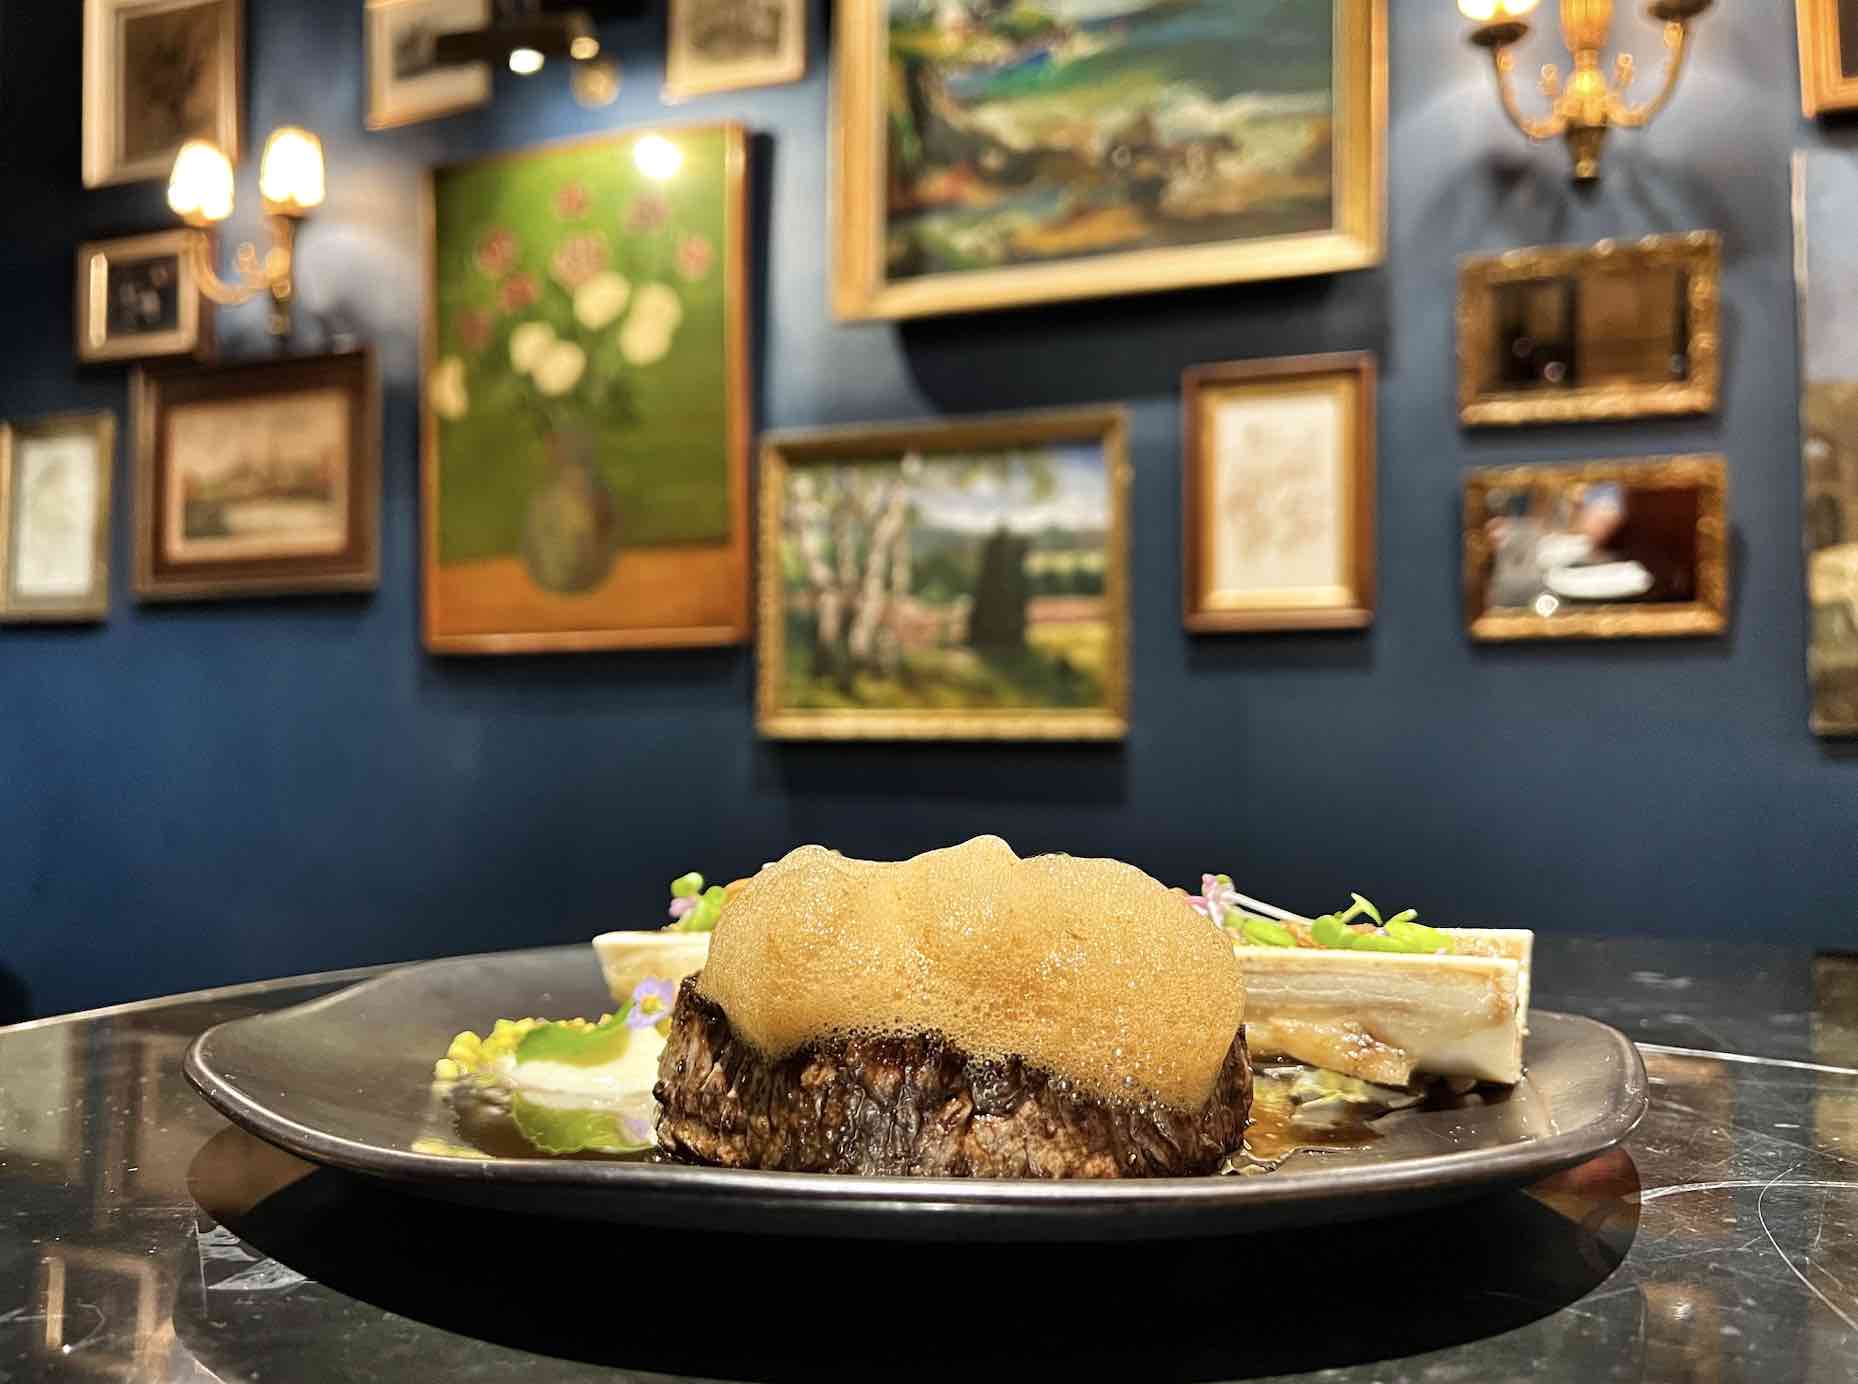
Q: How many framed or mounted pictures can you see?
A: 14